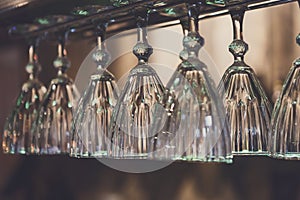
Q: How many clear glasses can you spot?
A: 7